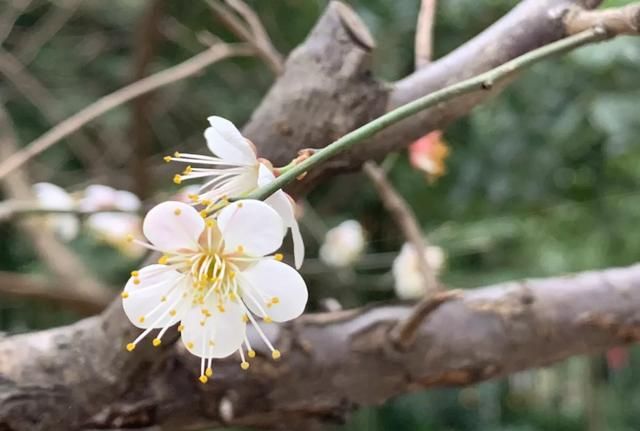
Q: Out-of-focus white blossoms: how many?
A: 4